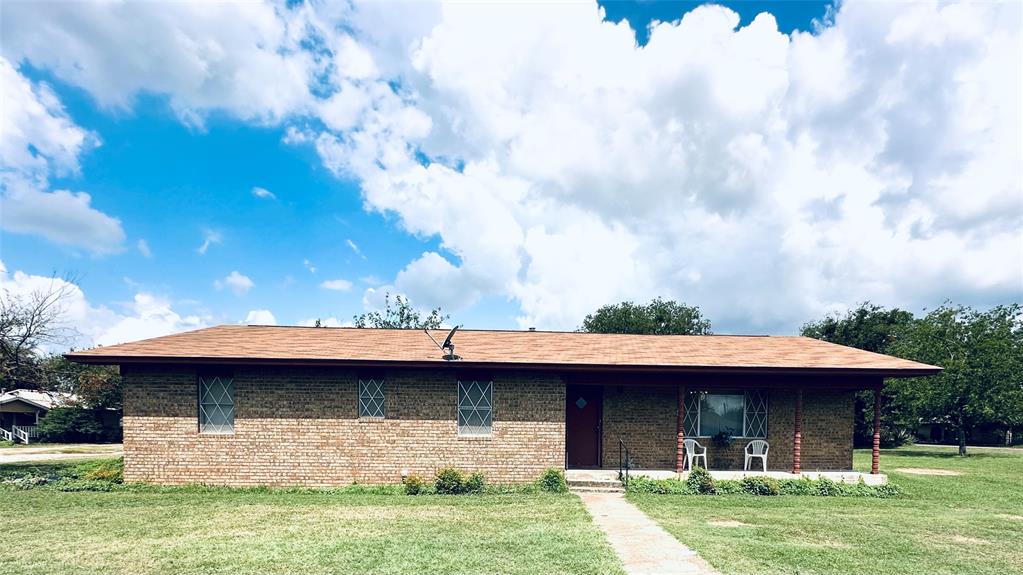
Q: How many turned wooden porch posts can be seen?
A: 3